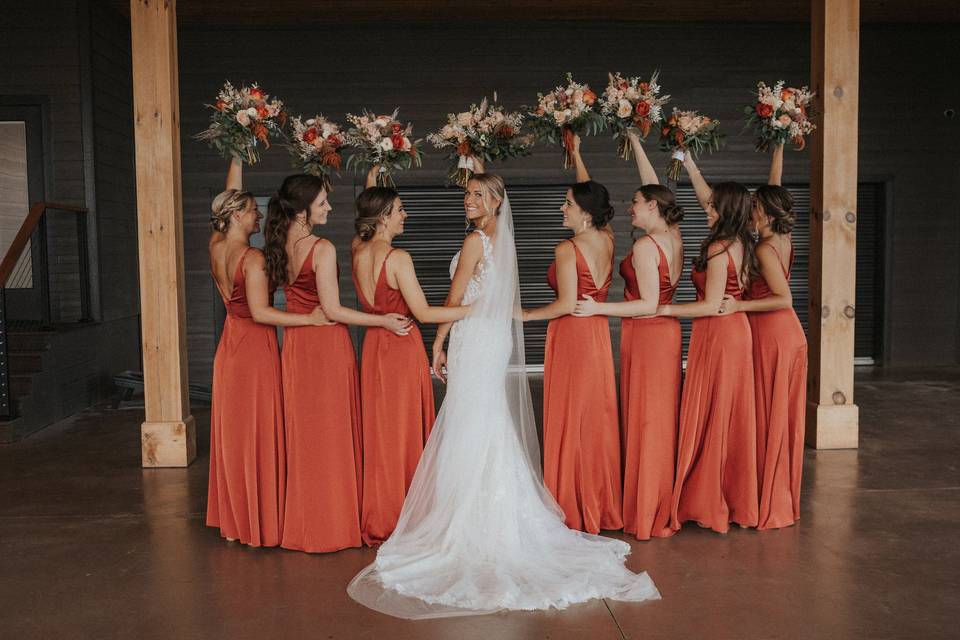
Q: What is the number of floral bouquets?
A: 8